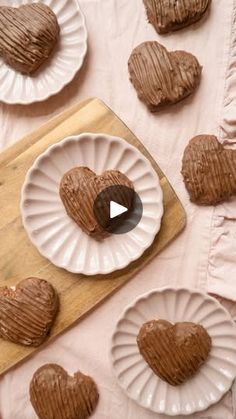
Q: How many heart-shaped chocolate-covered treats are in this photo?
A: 8